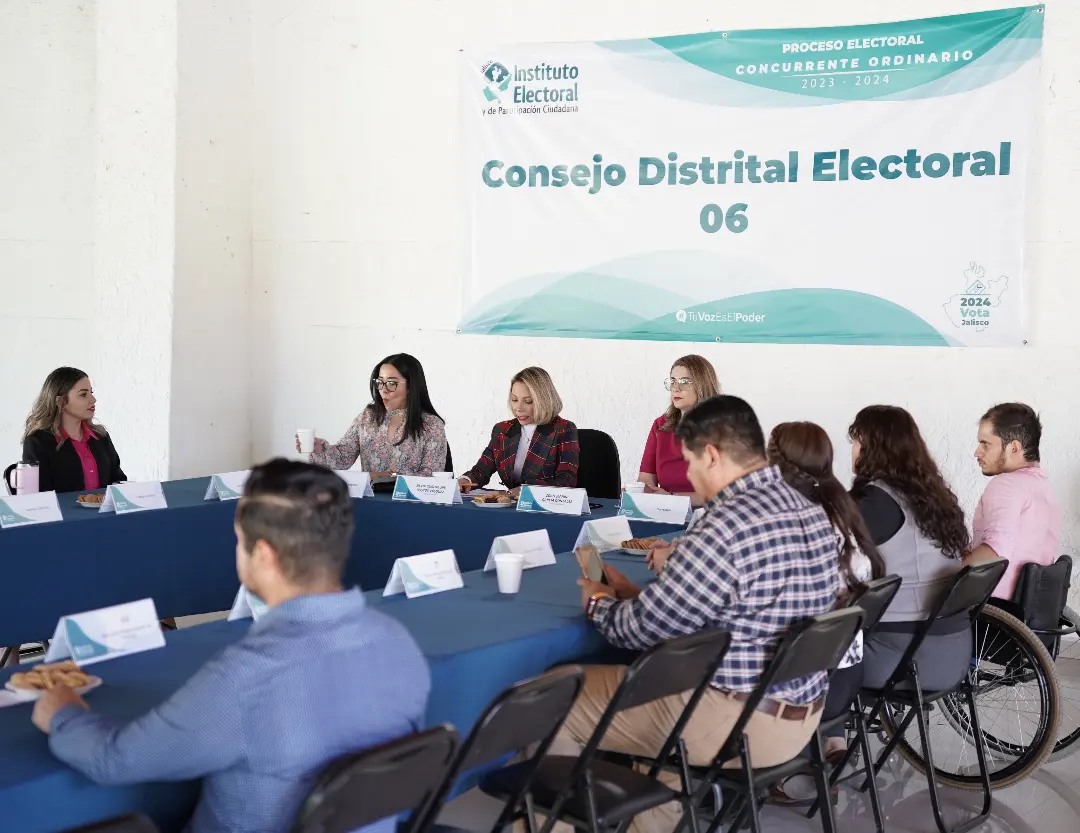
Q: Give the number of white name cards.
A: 13